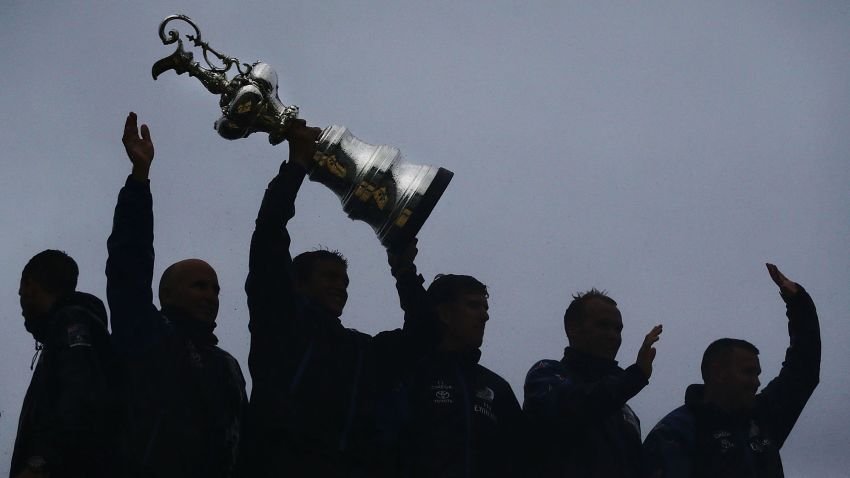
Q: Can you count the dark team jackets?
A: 6